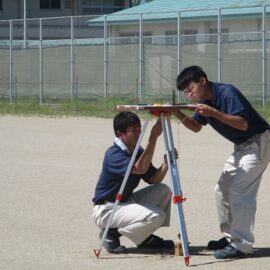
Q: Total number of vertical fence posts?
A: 8